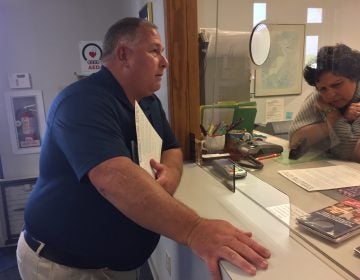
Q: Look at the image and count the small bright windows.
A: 3